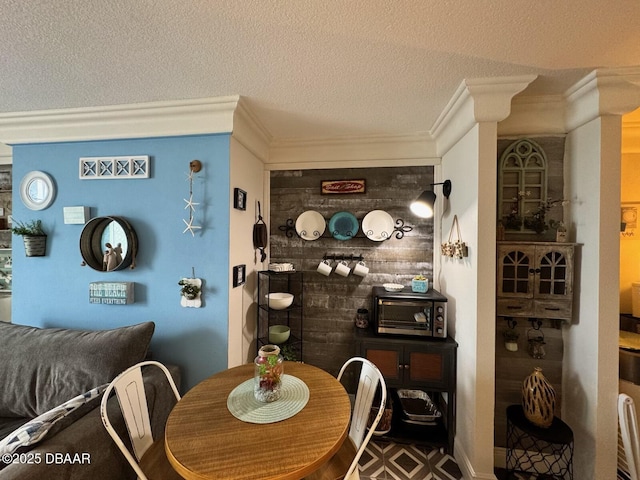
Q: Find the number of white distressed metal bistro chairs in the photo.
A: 2